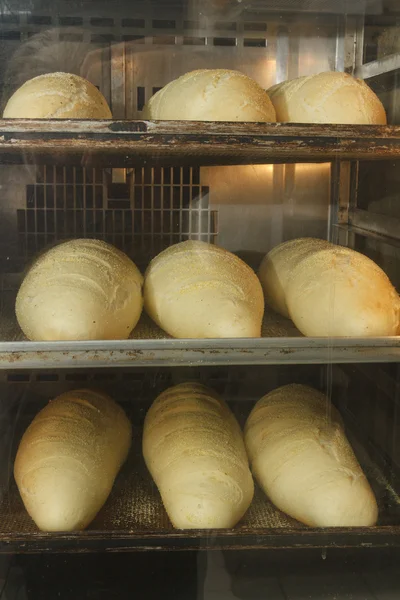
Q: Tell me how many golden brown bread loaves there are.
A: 9